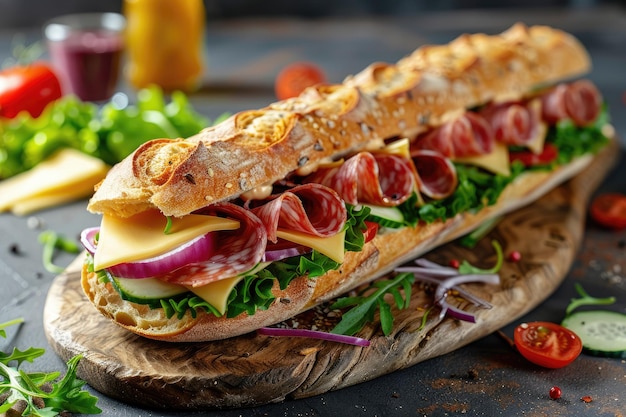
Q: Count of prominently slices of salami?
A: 7